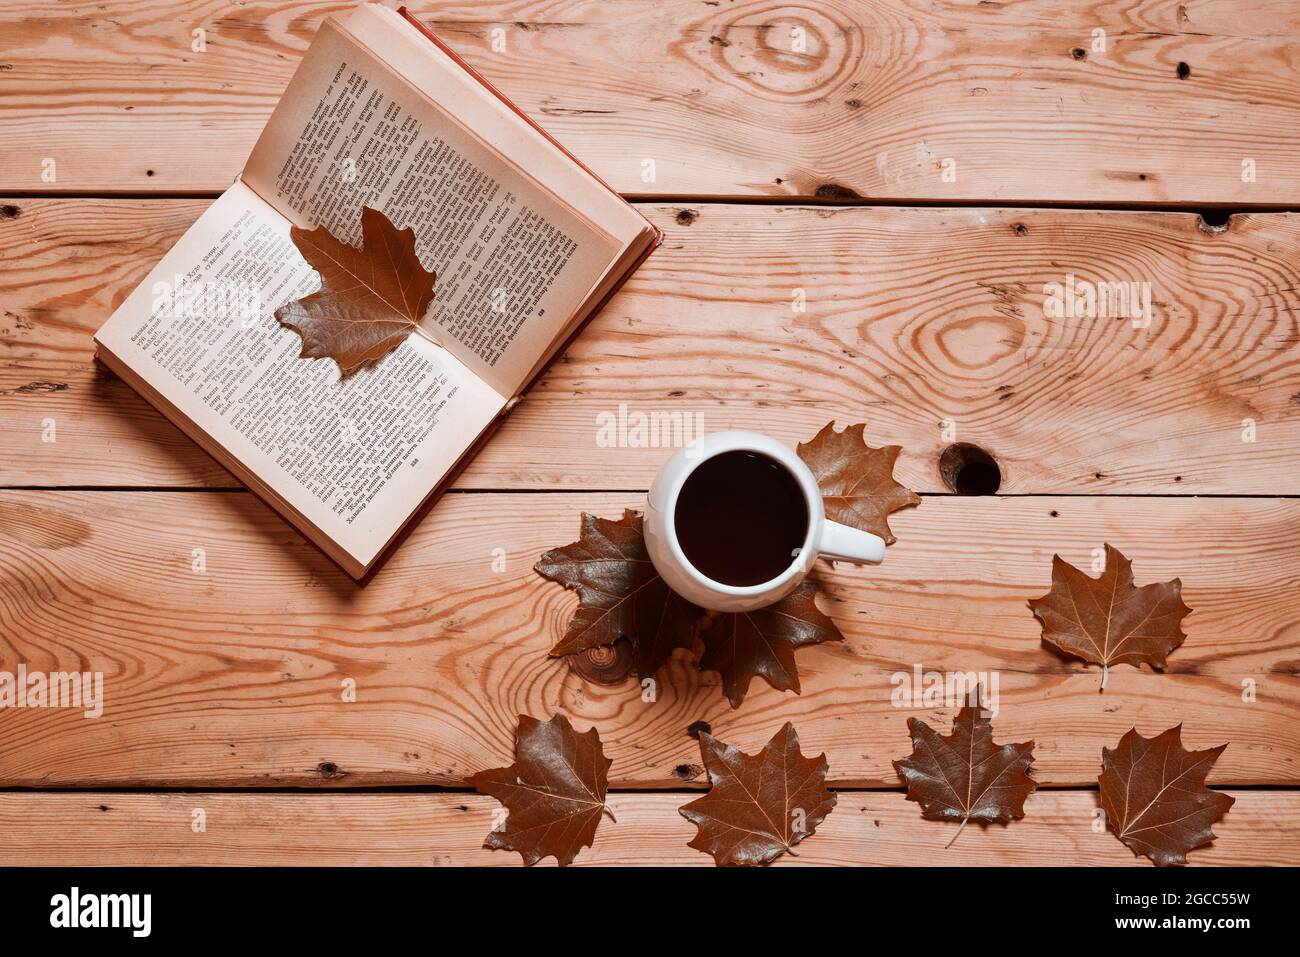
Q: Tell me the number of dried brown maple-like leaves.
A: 9